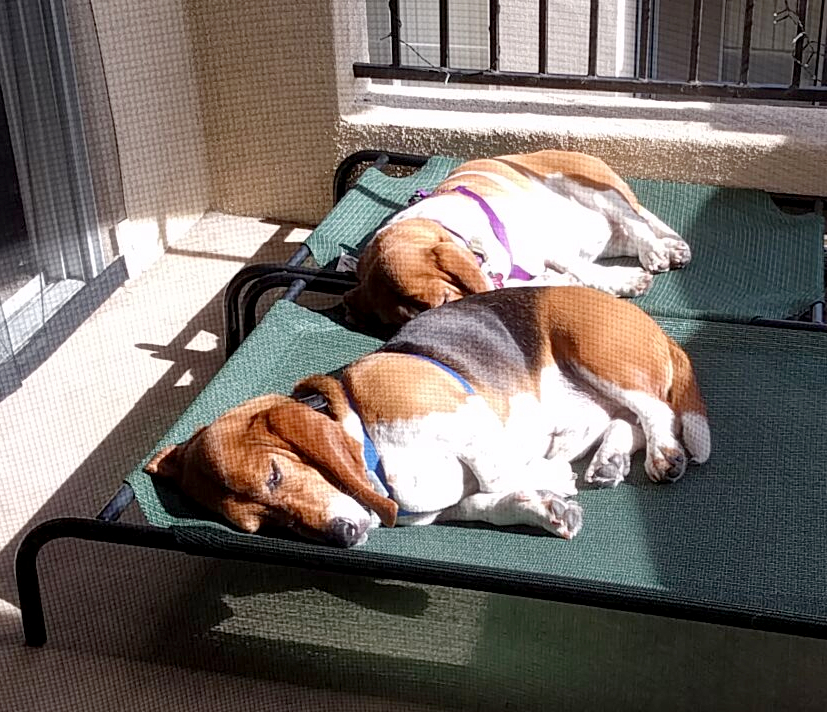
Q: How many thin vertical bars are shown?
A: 9